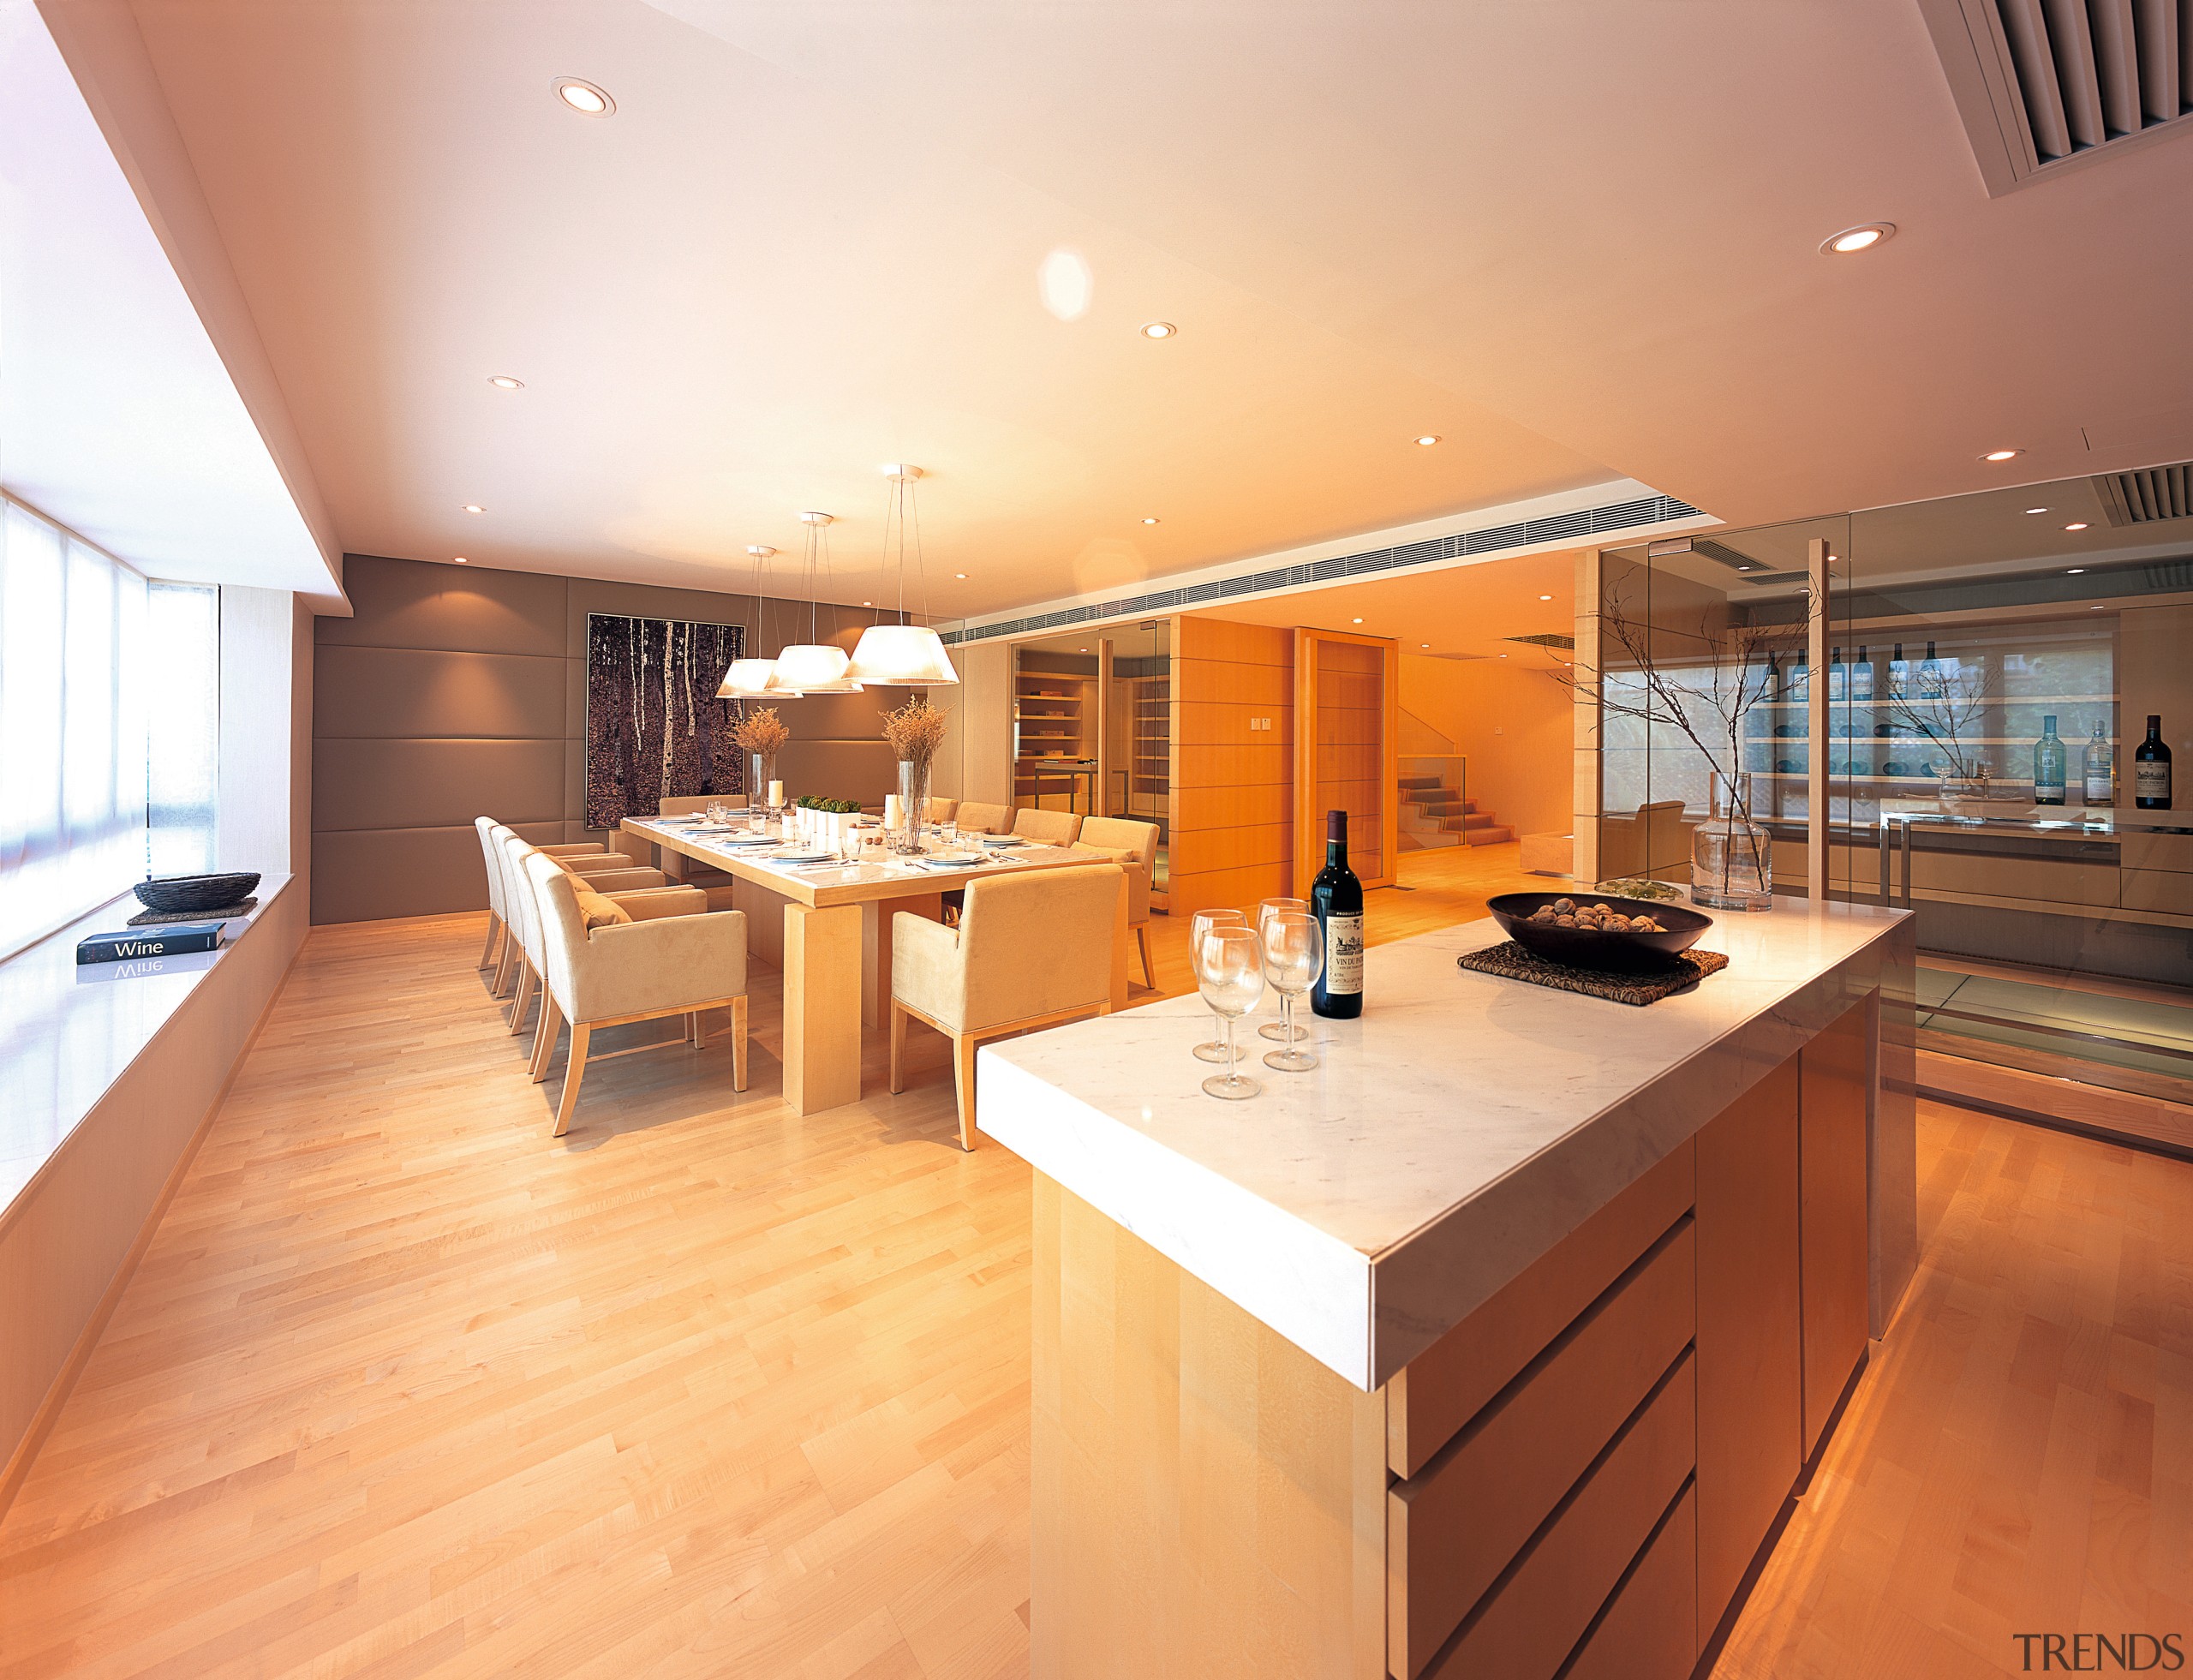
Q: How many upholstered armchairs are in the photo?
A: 10